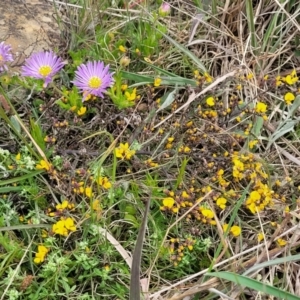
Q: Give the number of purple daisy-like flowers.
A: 3